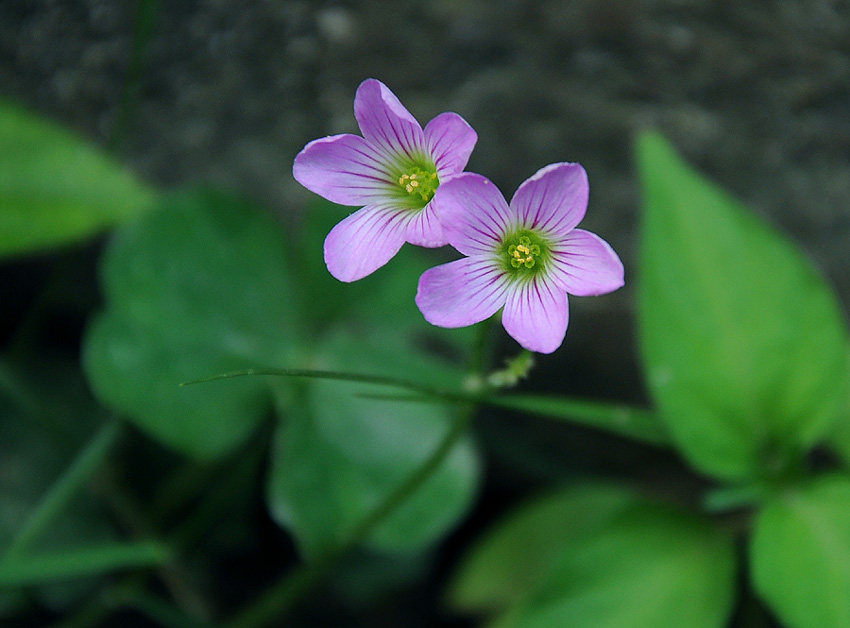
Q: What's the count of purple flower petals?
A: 10